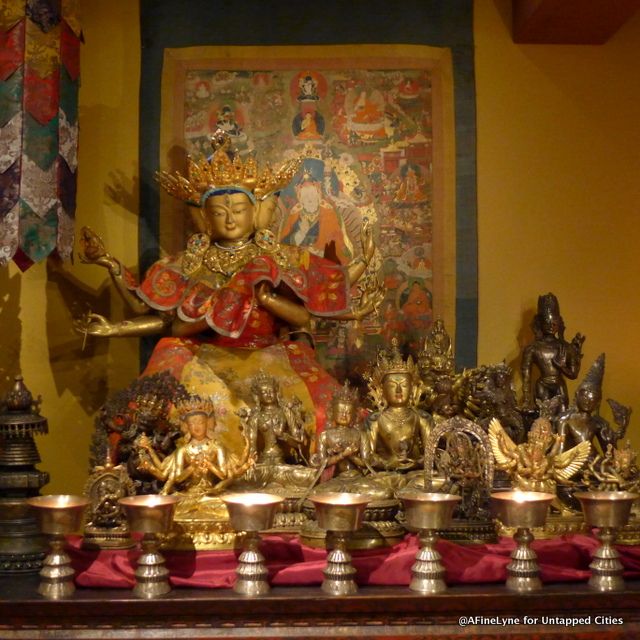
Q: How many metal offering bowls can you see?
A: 7